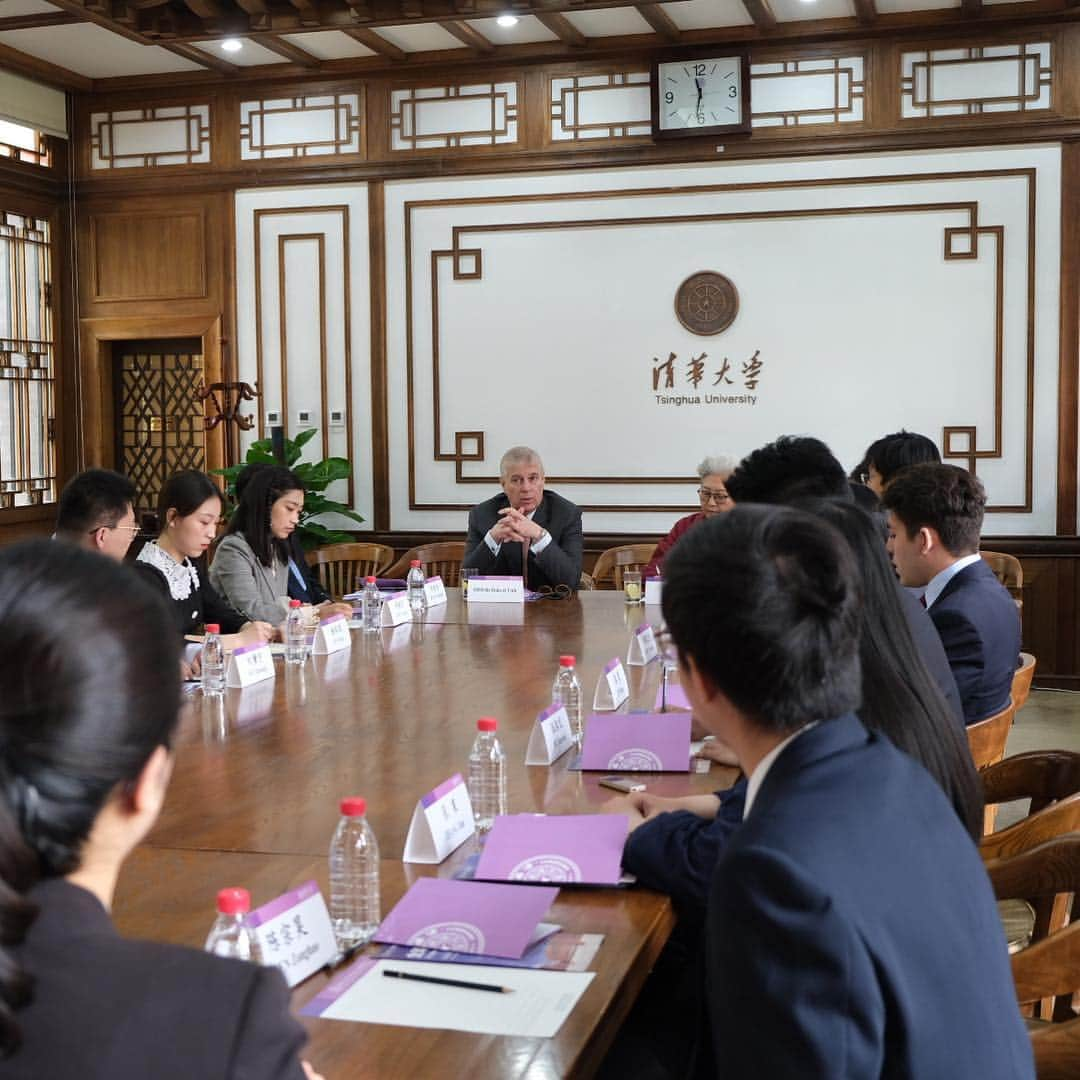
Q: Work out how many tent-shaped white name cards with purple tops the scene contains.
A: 11